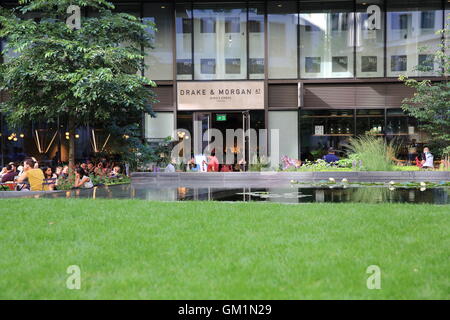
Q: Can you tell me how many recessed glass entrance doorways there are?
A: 1